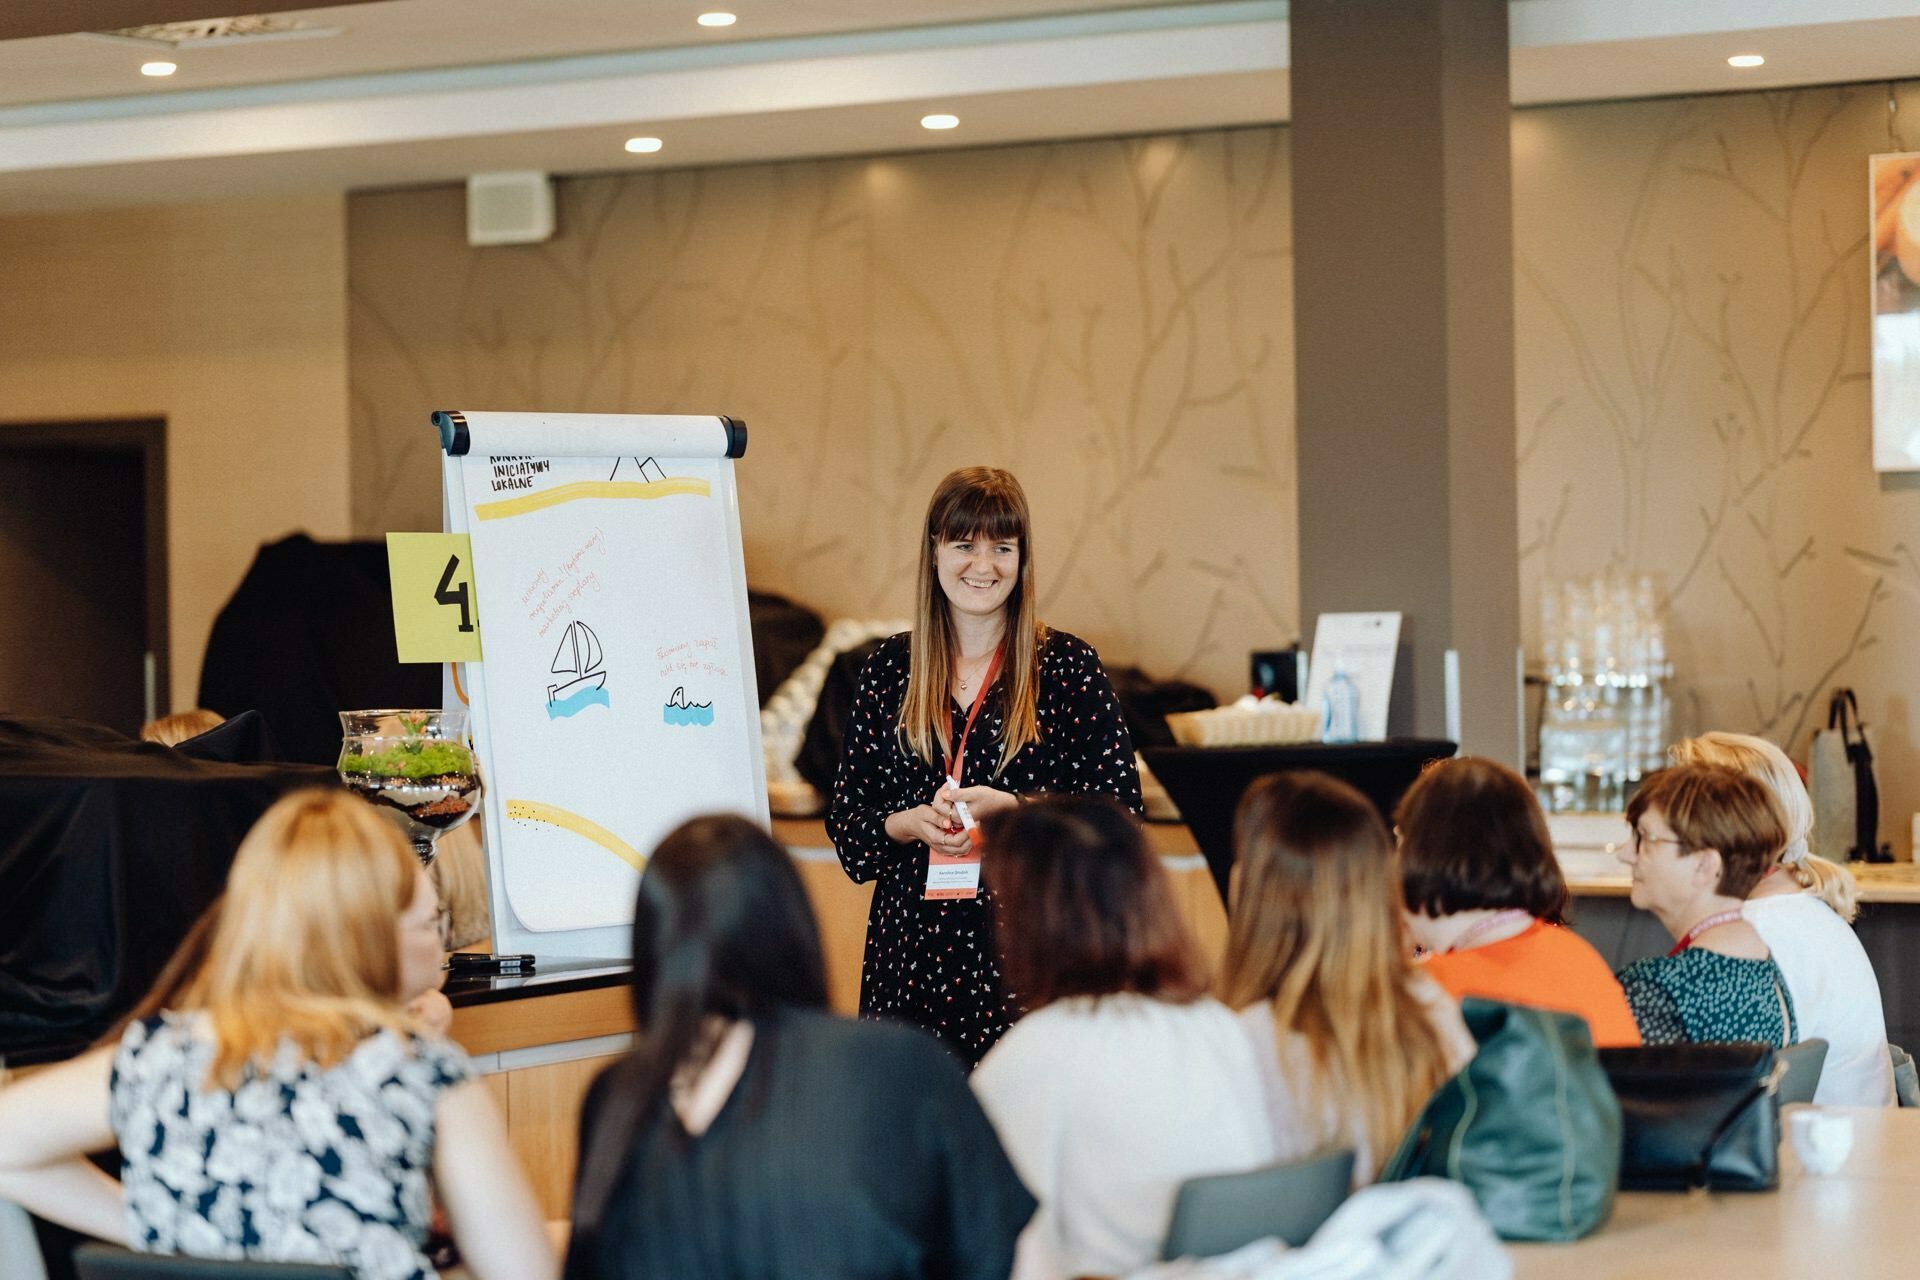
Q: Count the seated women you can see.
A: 7